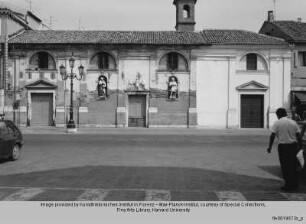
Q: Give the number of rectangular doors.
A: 3